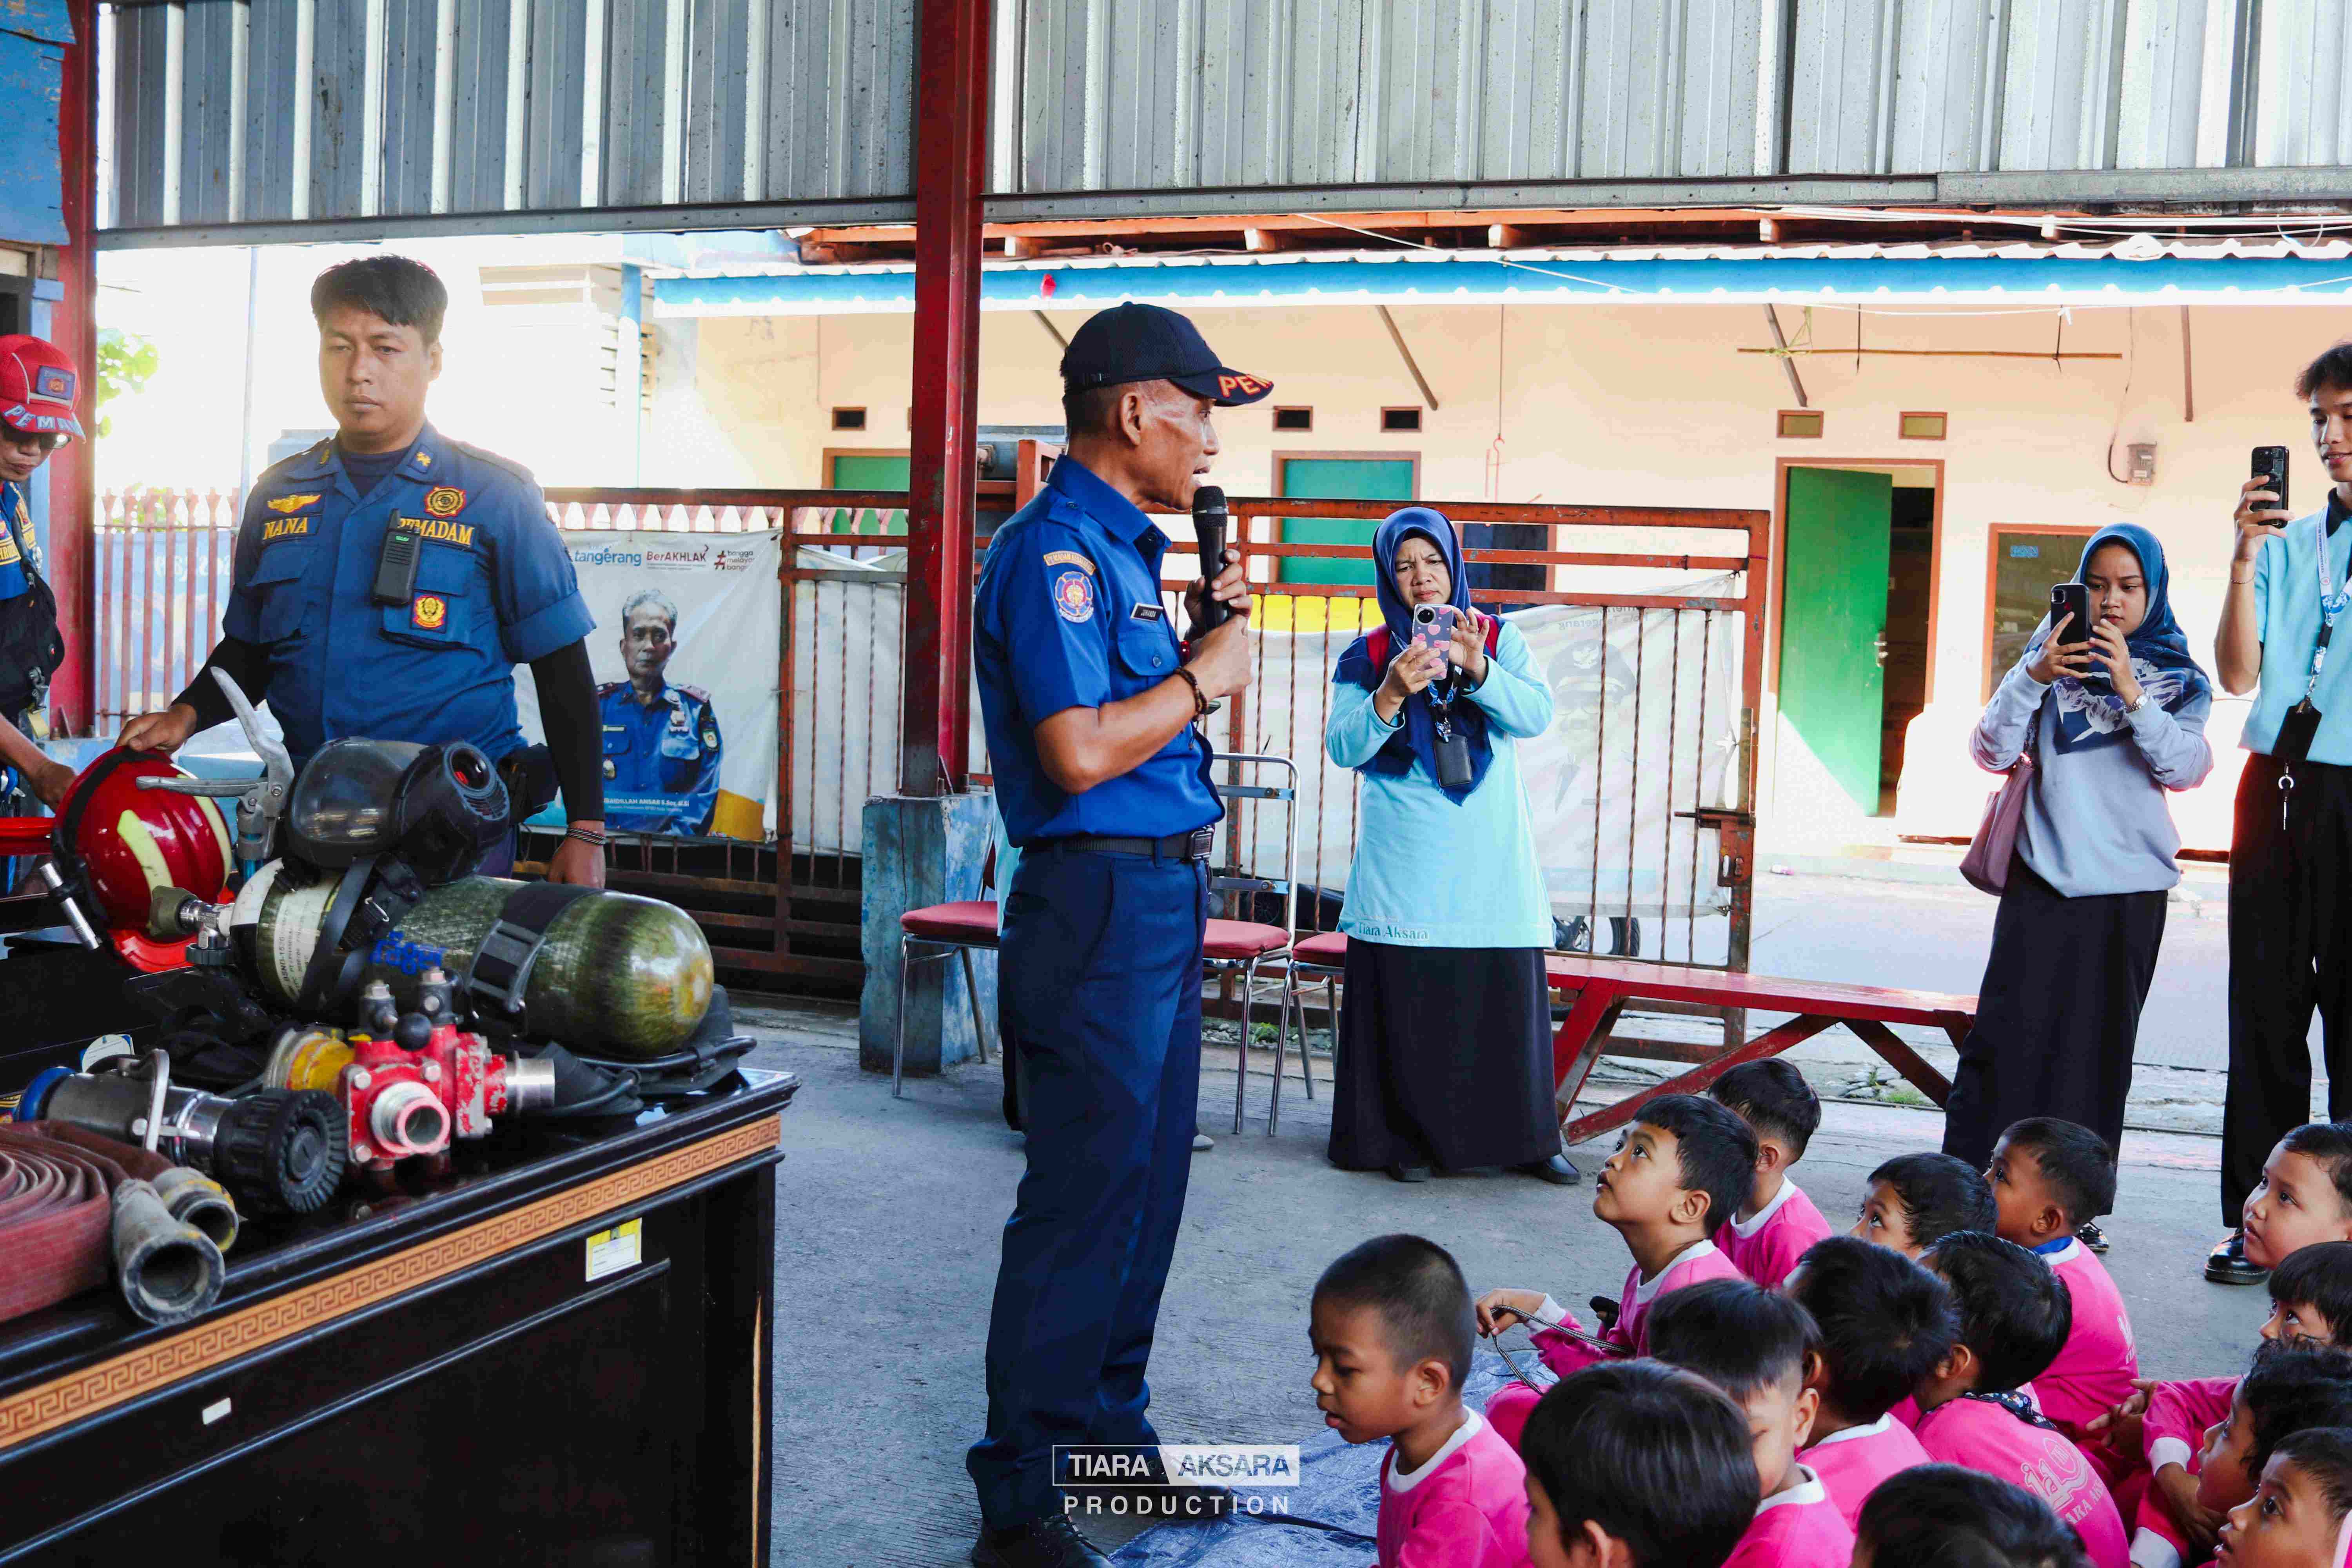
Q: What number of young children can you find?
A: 14